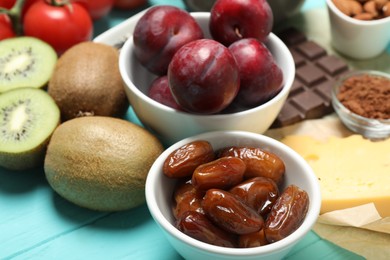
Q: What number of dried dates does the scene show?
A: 9